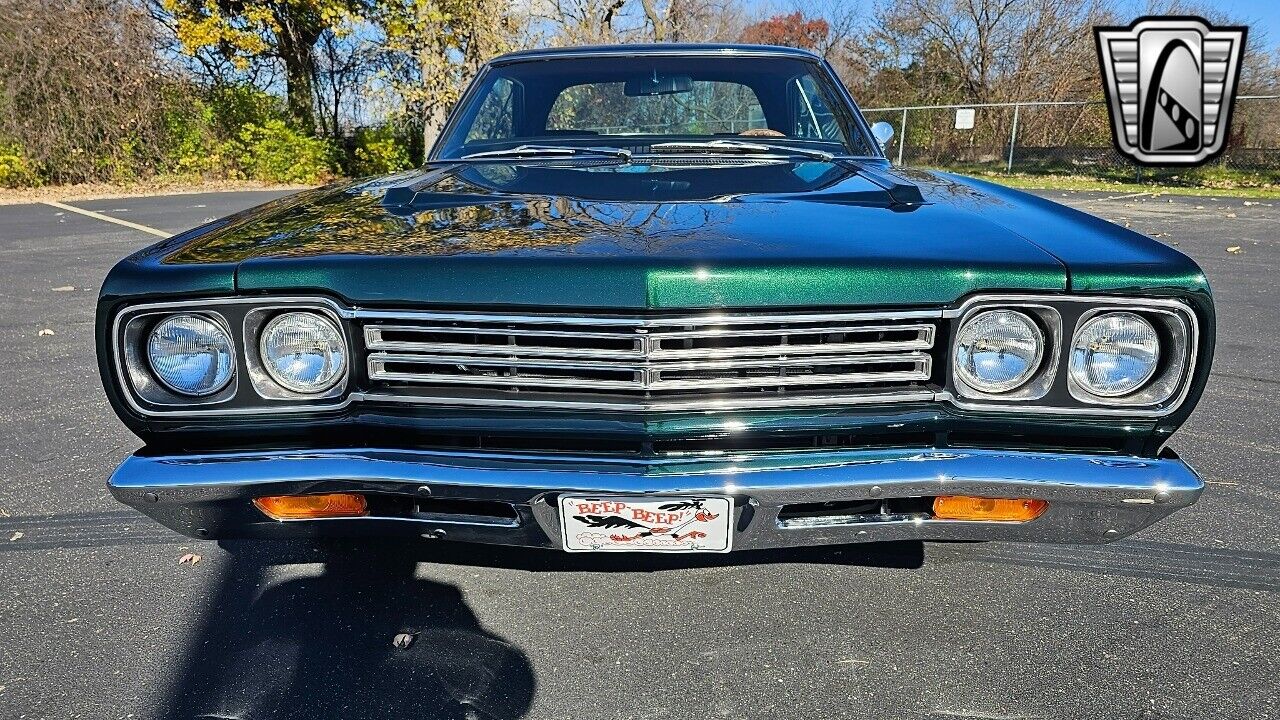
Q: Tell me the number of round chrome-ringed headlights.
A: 4